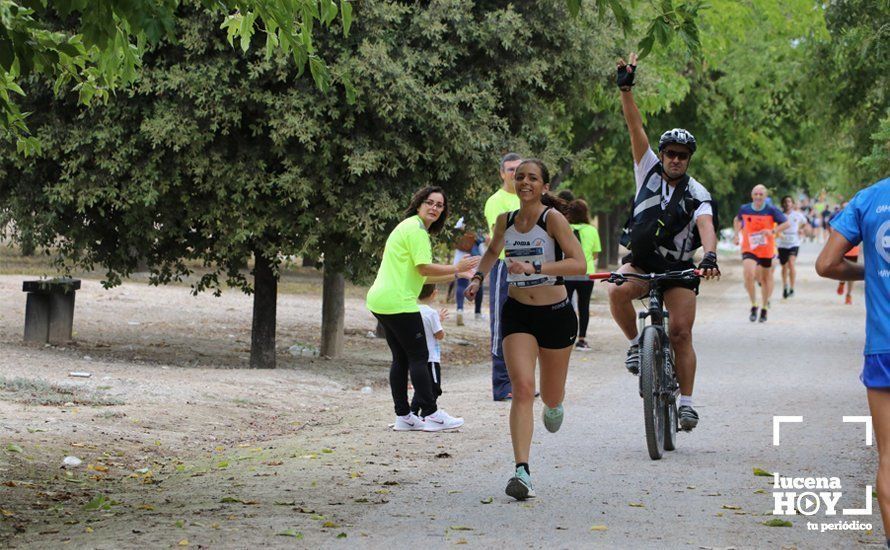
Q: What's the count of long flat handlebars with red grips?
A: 1